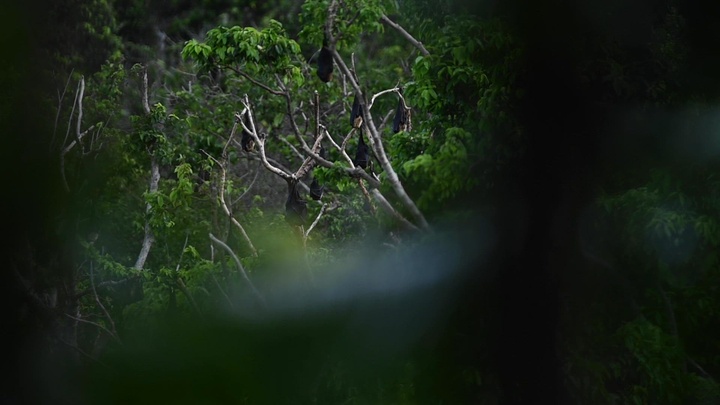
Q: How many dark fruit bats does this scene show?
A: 7